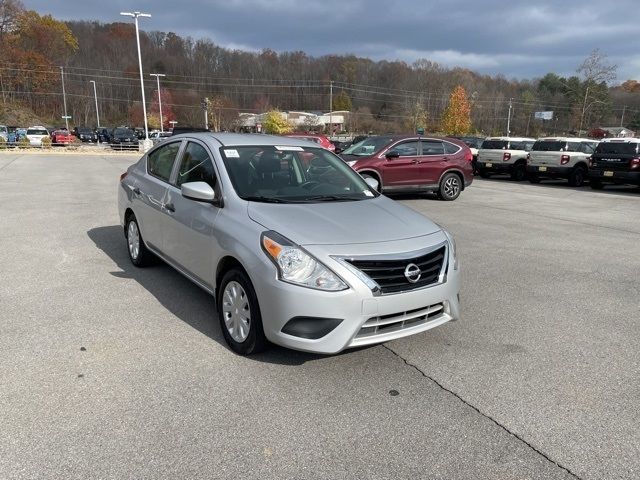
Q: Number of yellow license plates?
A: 3